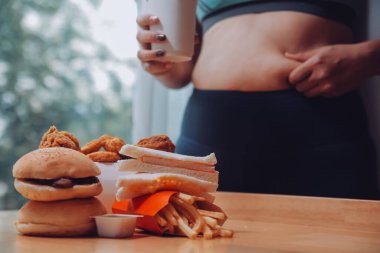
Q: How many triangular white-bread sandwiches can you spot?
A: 2